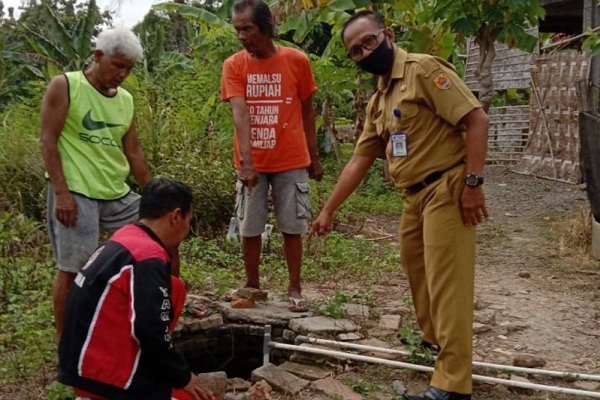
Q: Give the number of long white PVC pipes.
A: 2